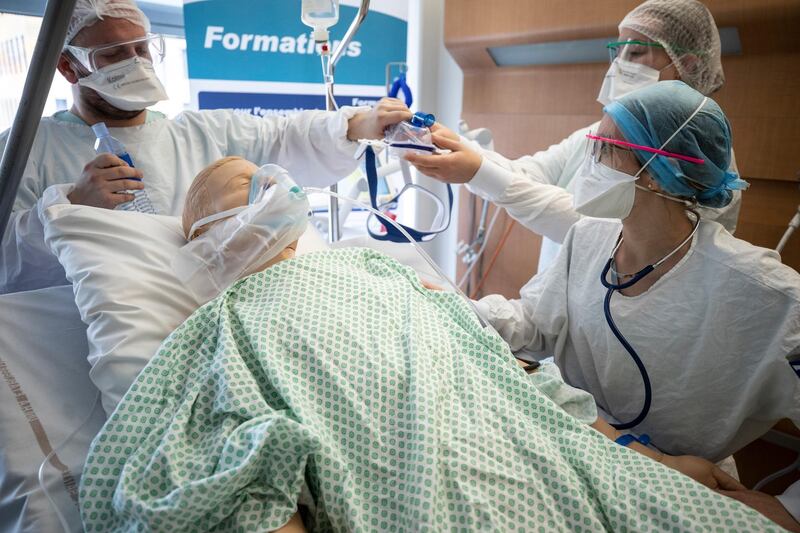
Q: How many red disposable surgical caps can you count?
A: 0